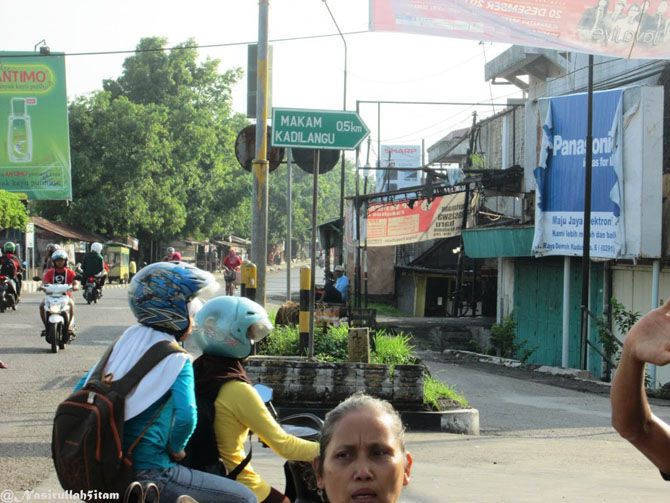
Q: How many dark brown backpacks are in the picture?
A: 1